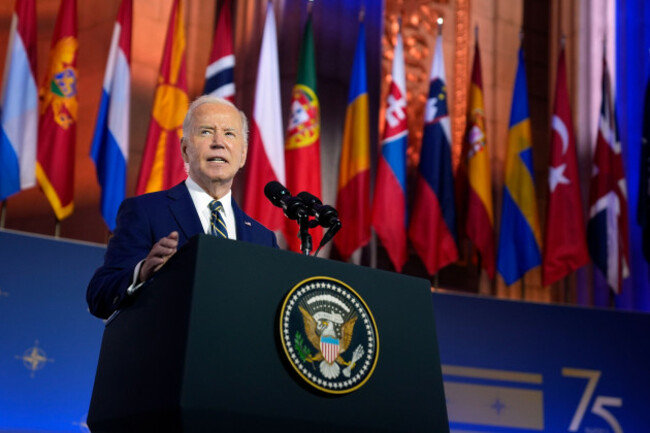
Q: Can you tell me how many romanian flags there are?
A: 1